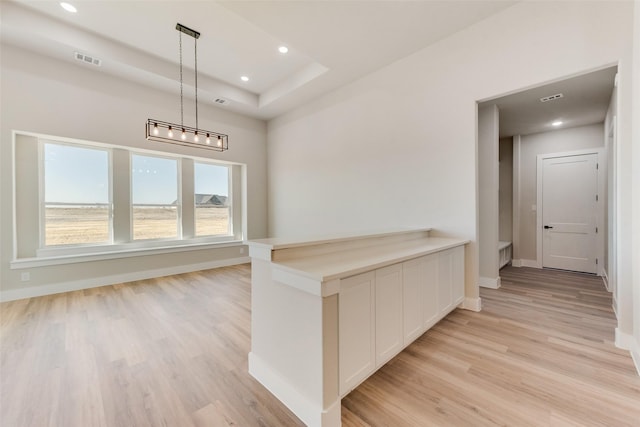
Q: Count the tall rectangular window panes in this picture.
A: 3